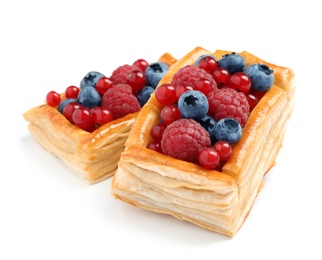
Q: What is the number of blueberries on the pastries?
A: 11